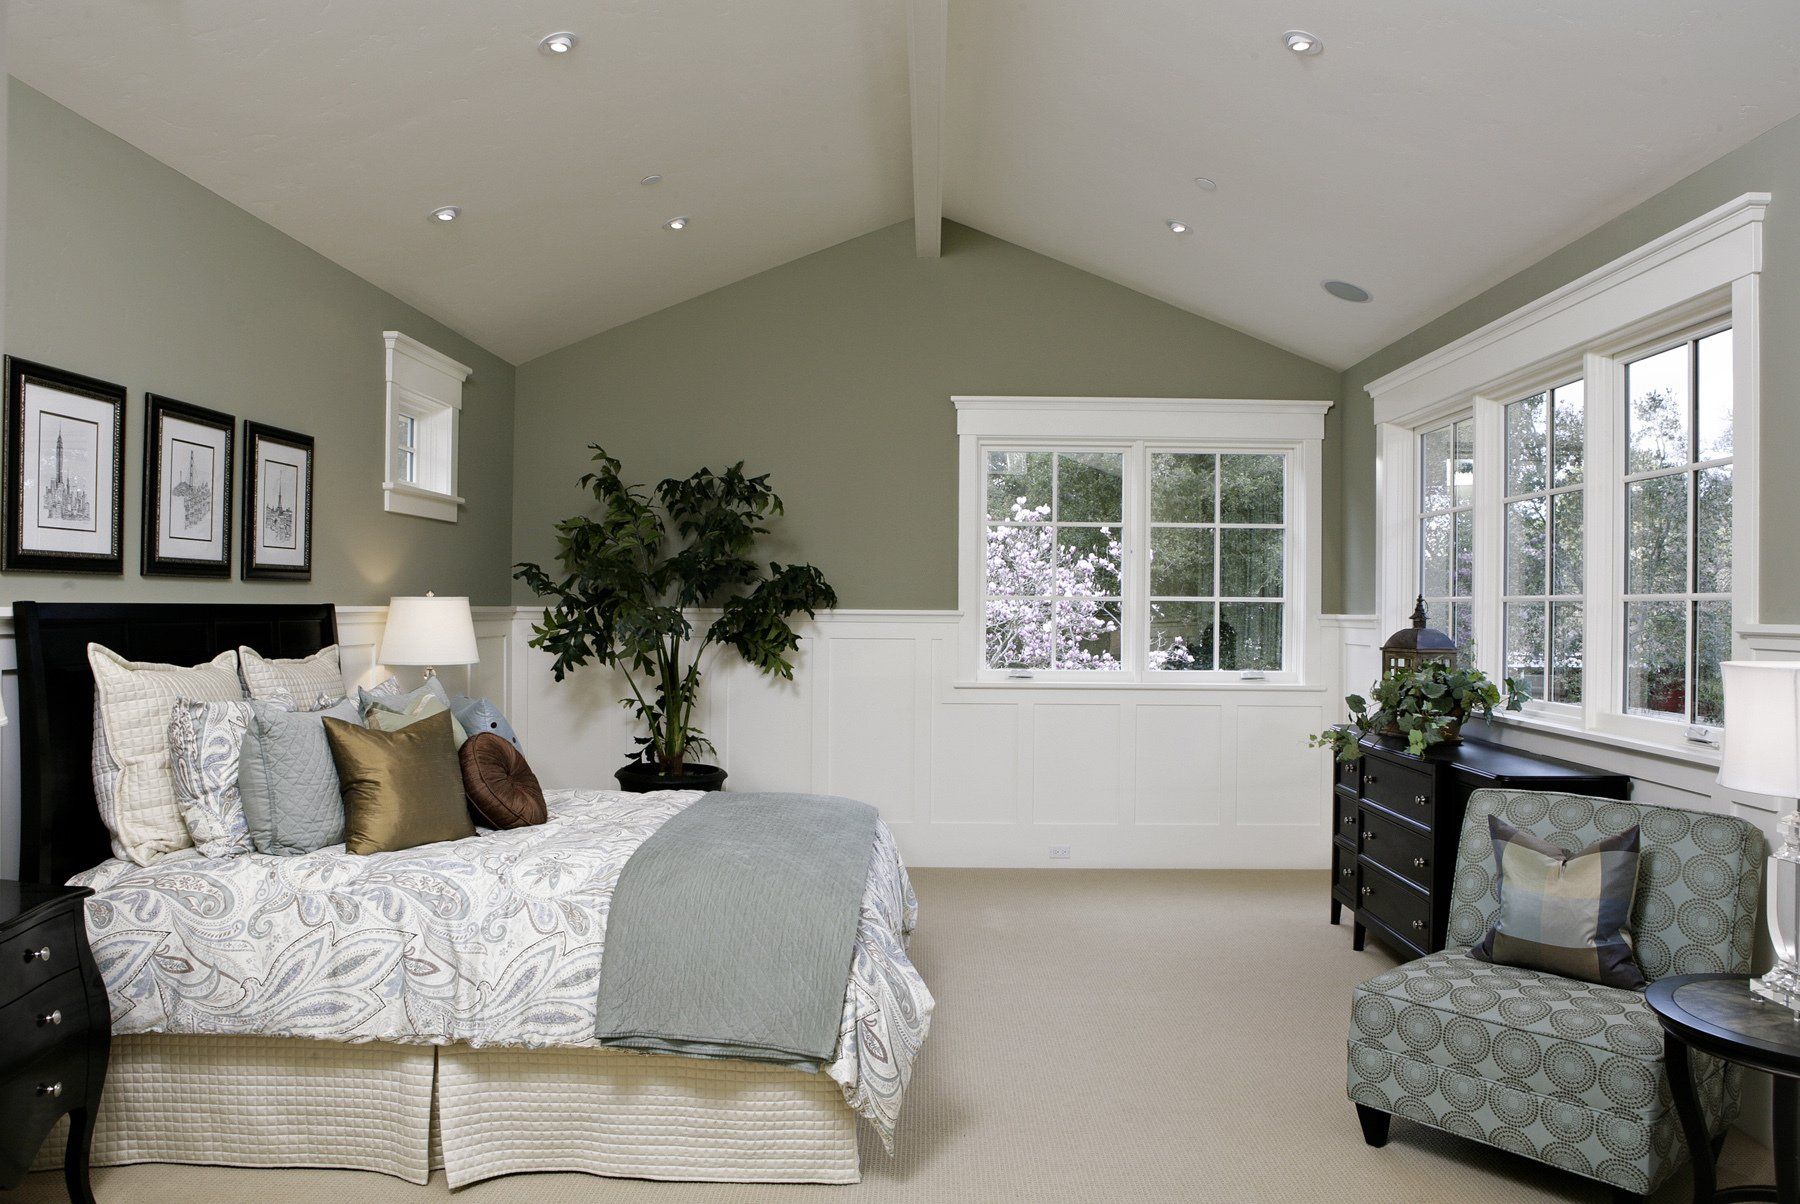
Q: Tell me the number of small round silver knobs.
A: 12